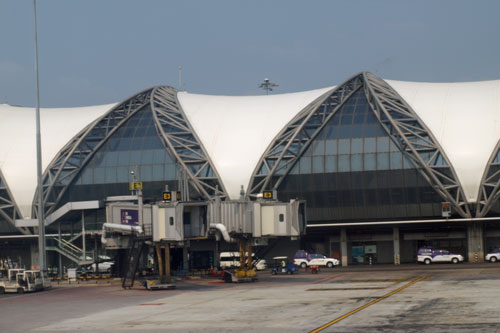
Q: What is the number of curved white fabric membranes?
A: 3